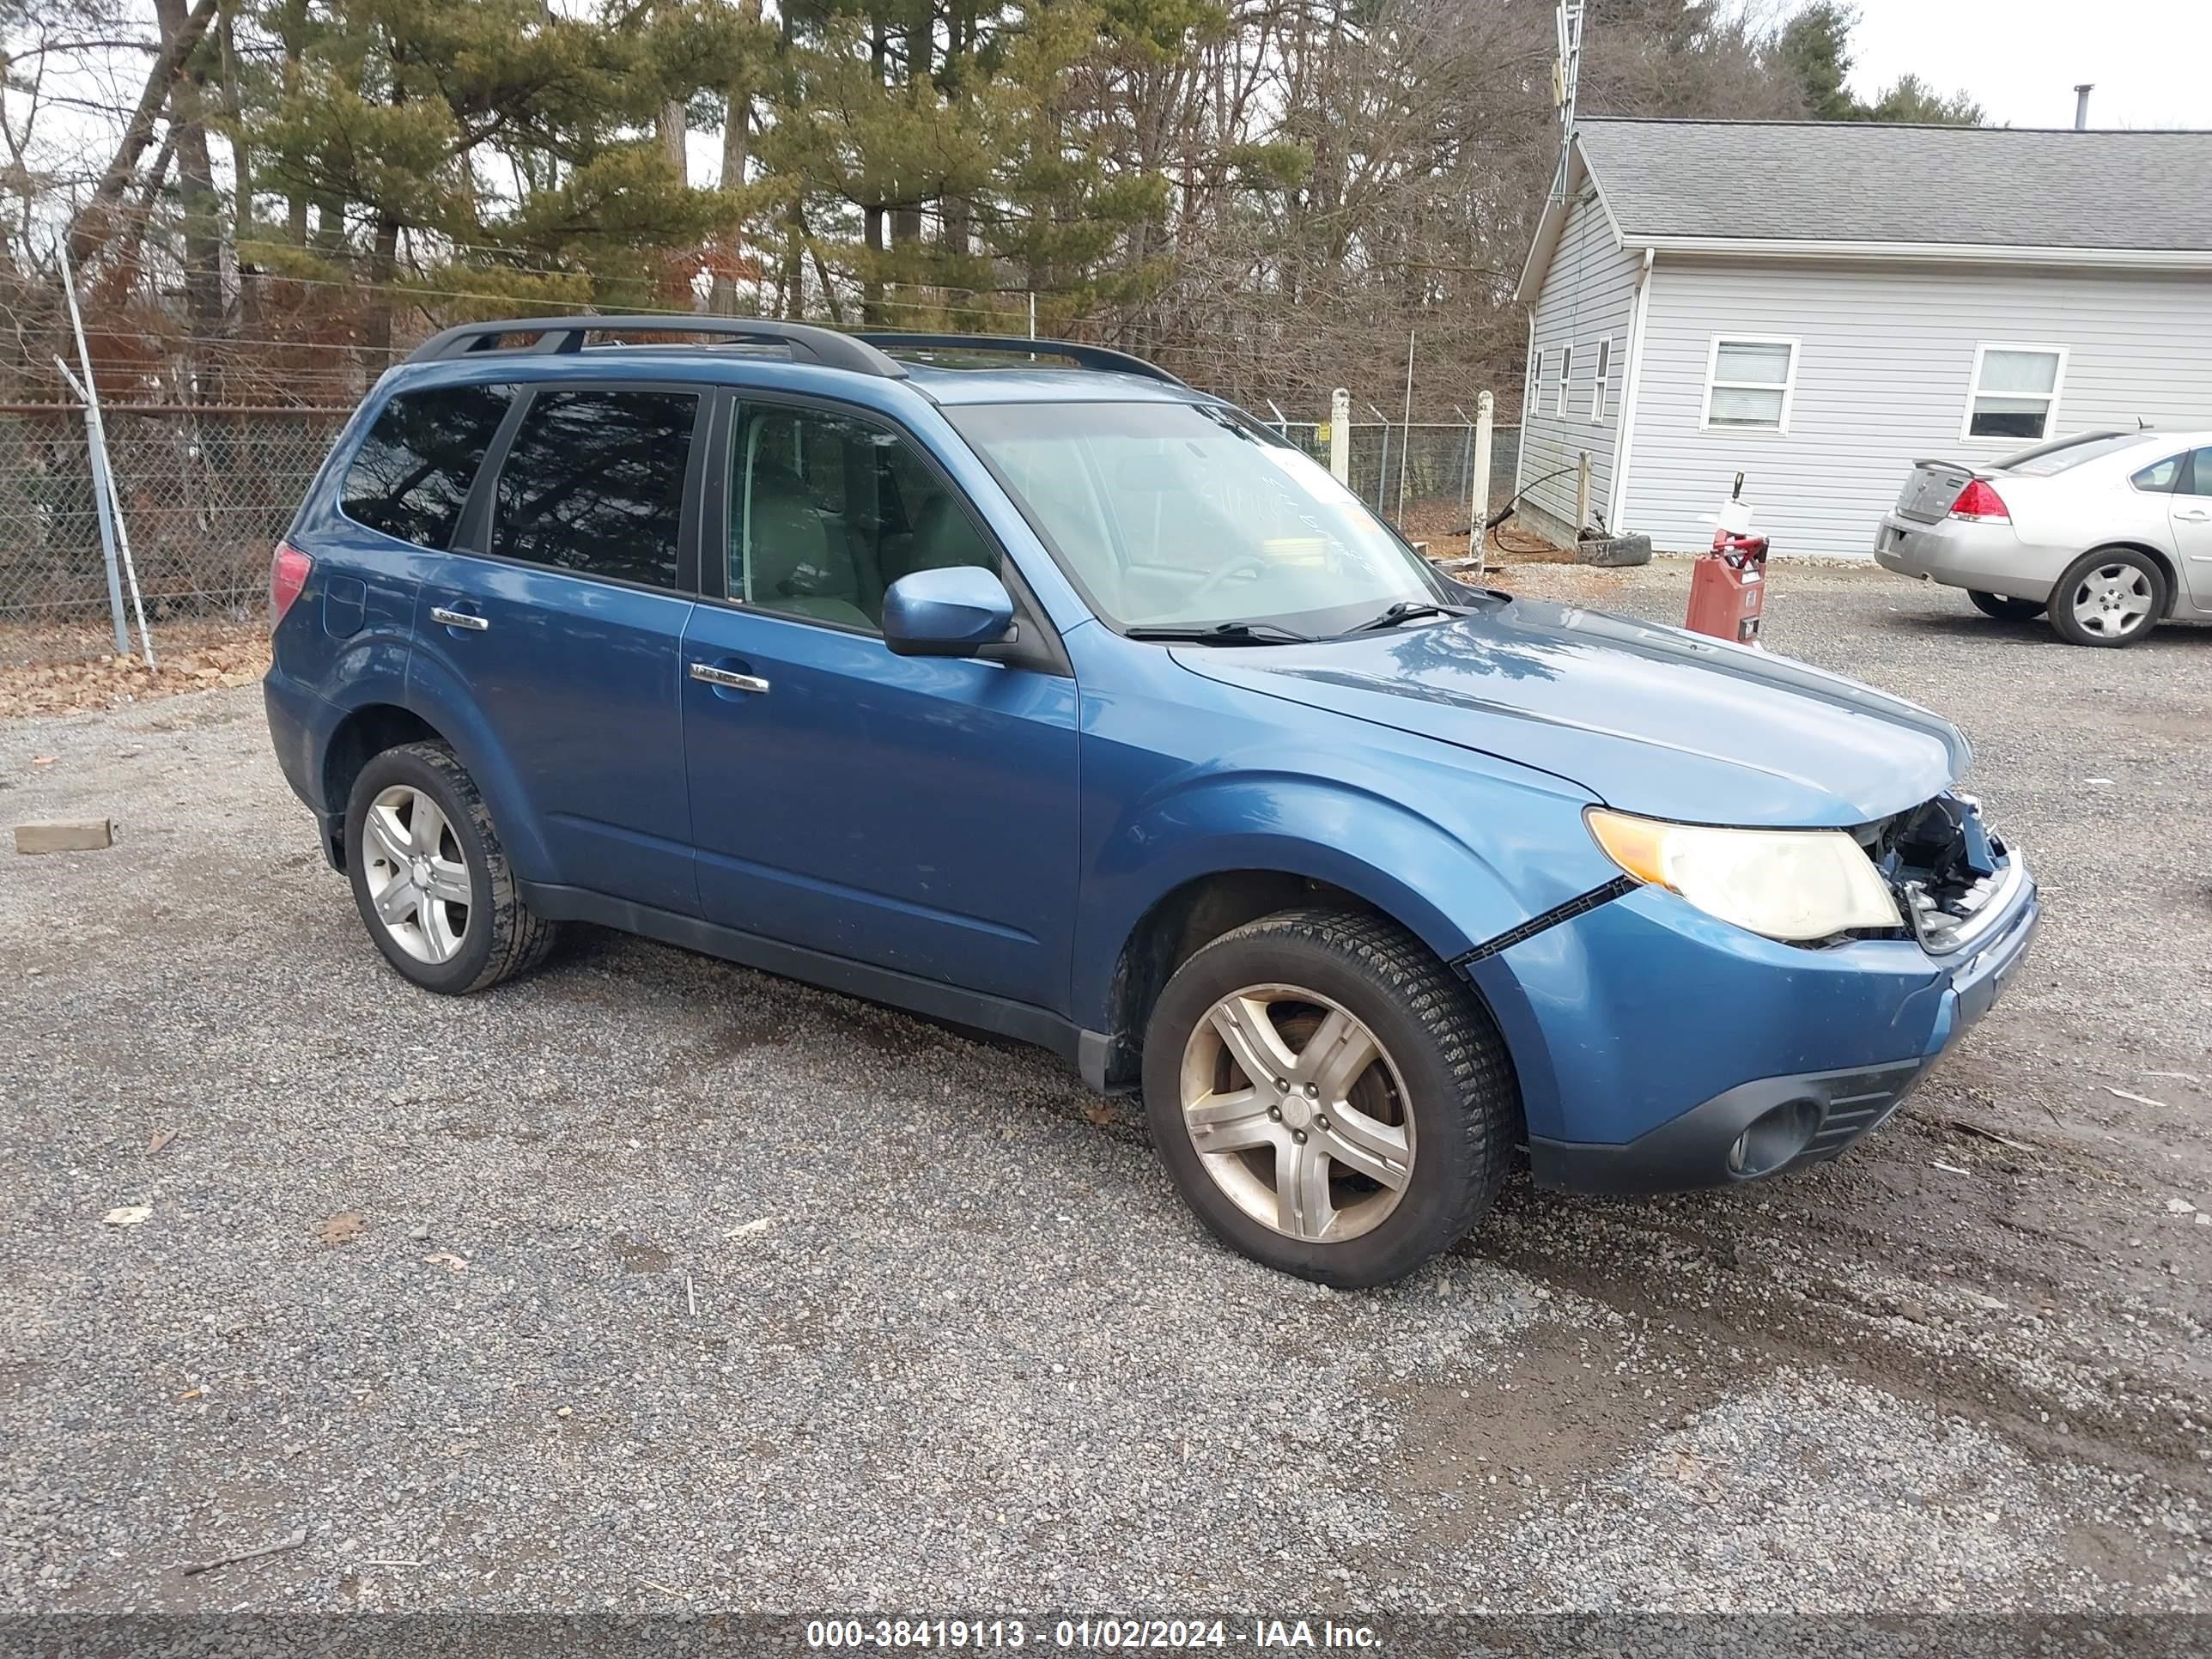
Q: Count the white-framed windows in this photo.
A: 5